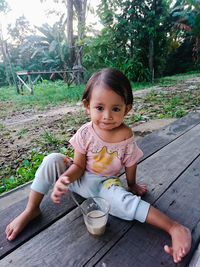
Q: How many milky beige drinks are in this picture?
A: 1